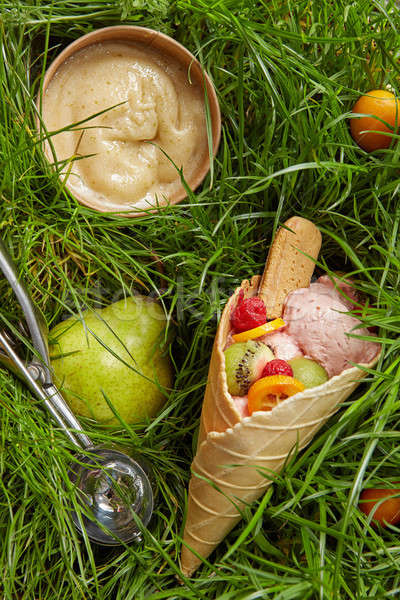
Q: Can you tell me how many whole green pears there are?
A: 1